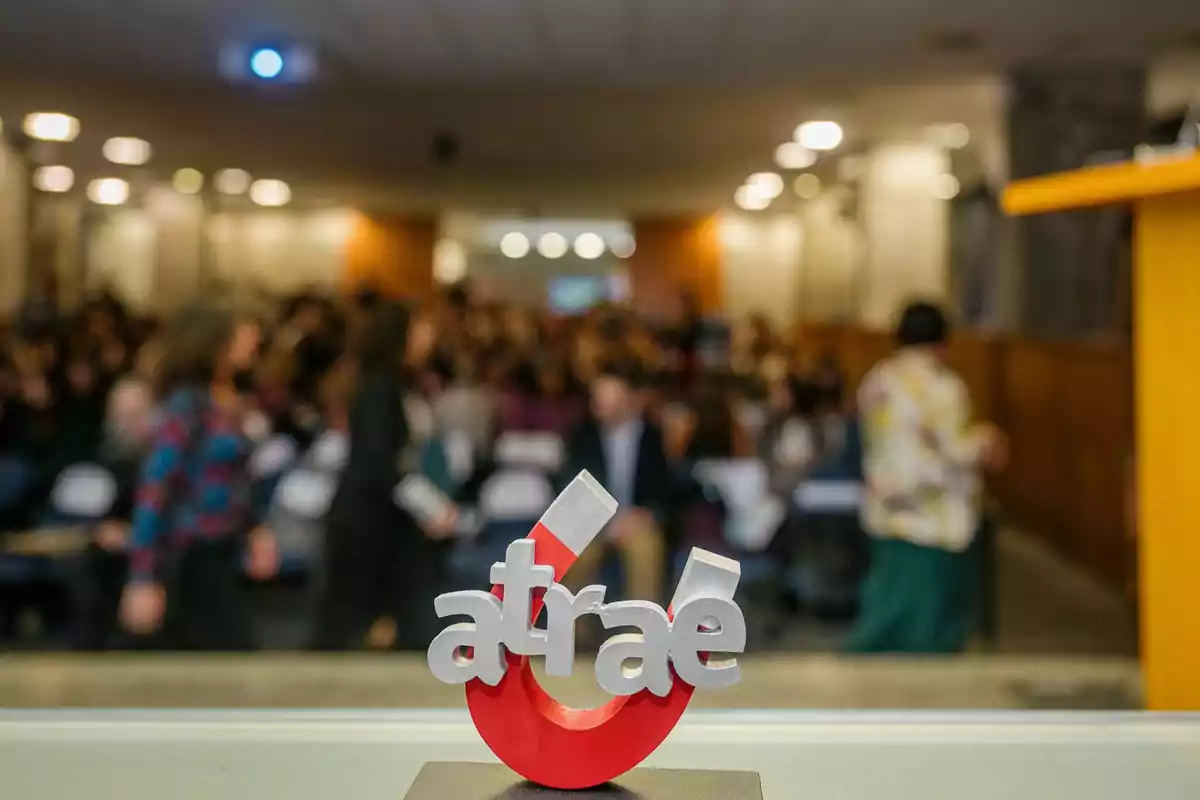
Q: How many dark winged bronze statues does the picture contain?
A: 0